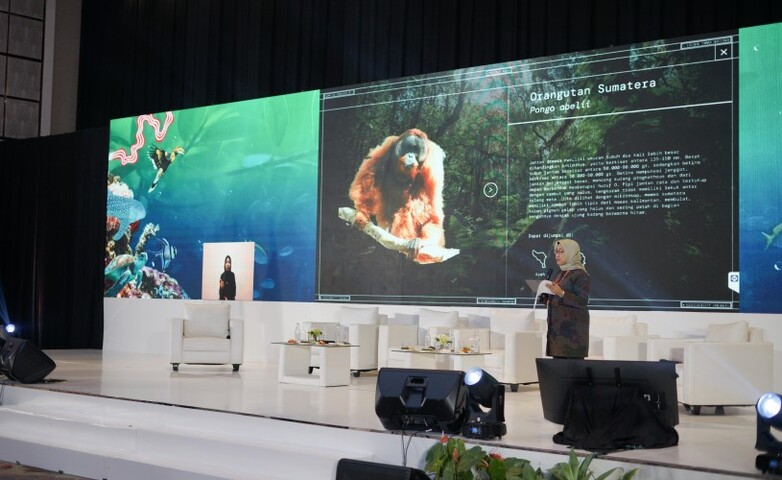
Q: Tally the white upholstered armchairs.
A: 6